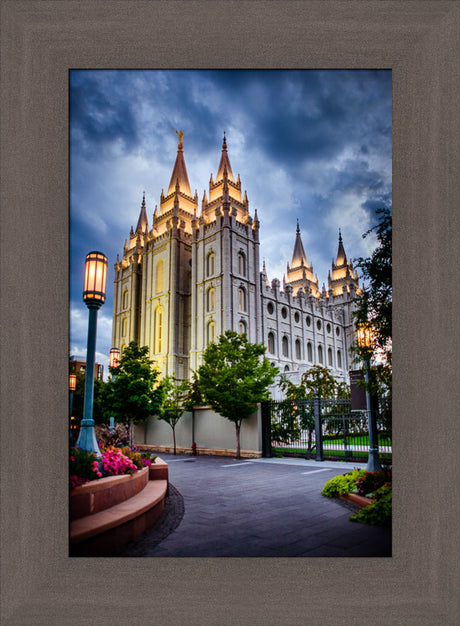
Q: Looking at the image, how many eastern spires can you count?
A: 3